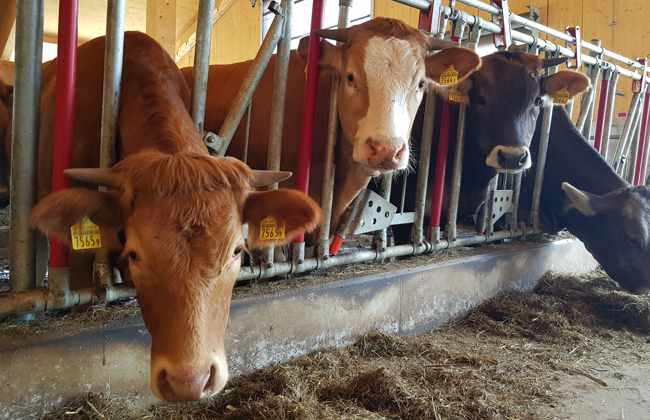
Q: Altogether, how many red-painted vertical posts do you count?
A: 5